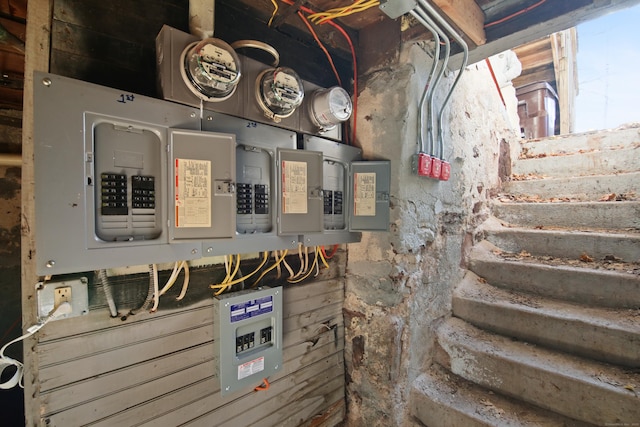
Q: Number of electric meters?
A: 3